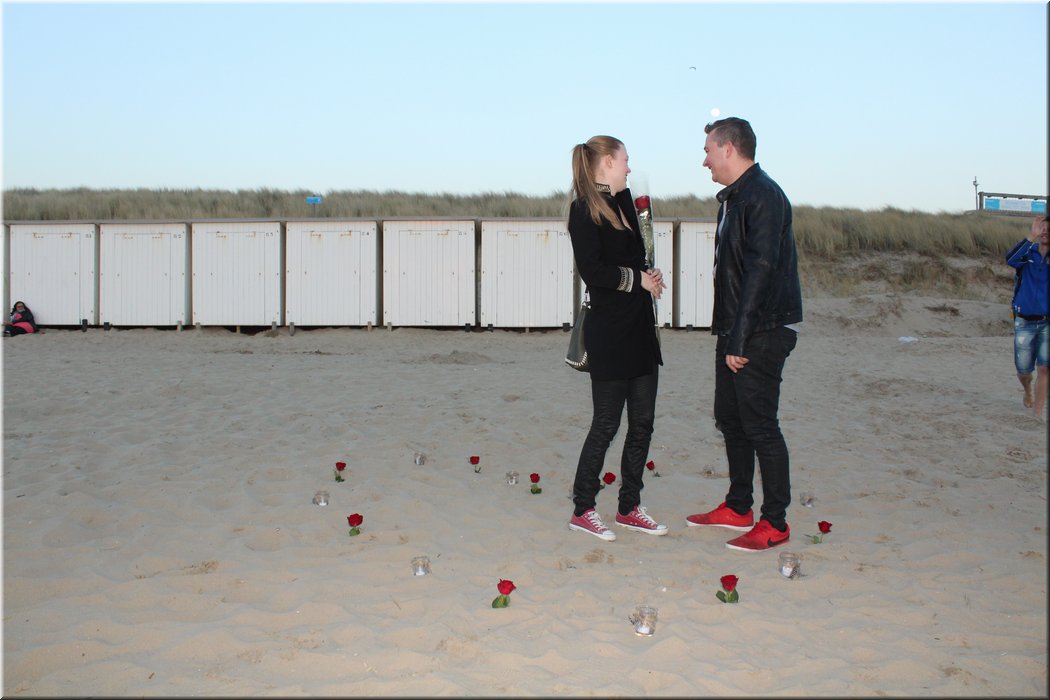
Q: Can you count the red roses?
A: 10